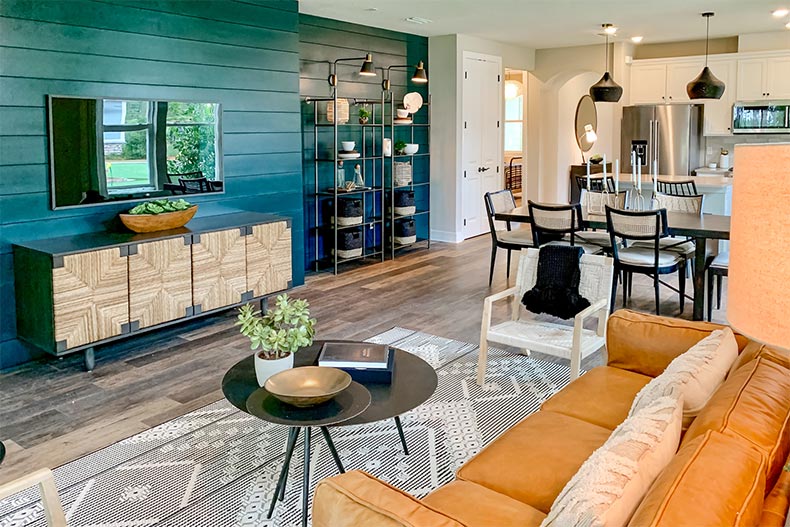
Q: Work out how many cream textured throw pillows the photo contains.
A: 2